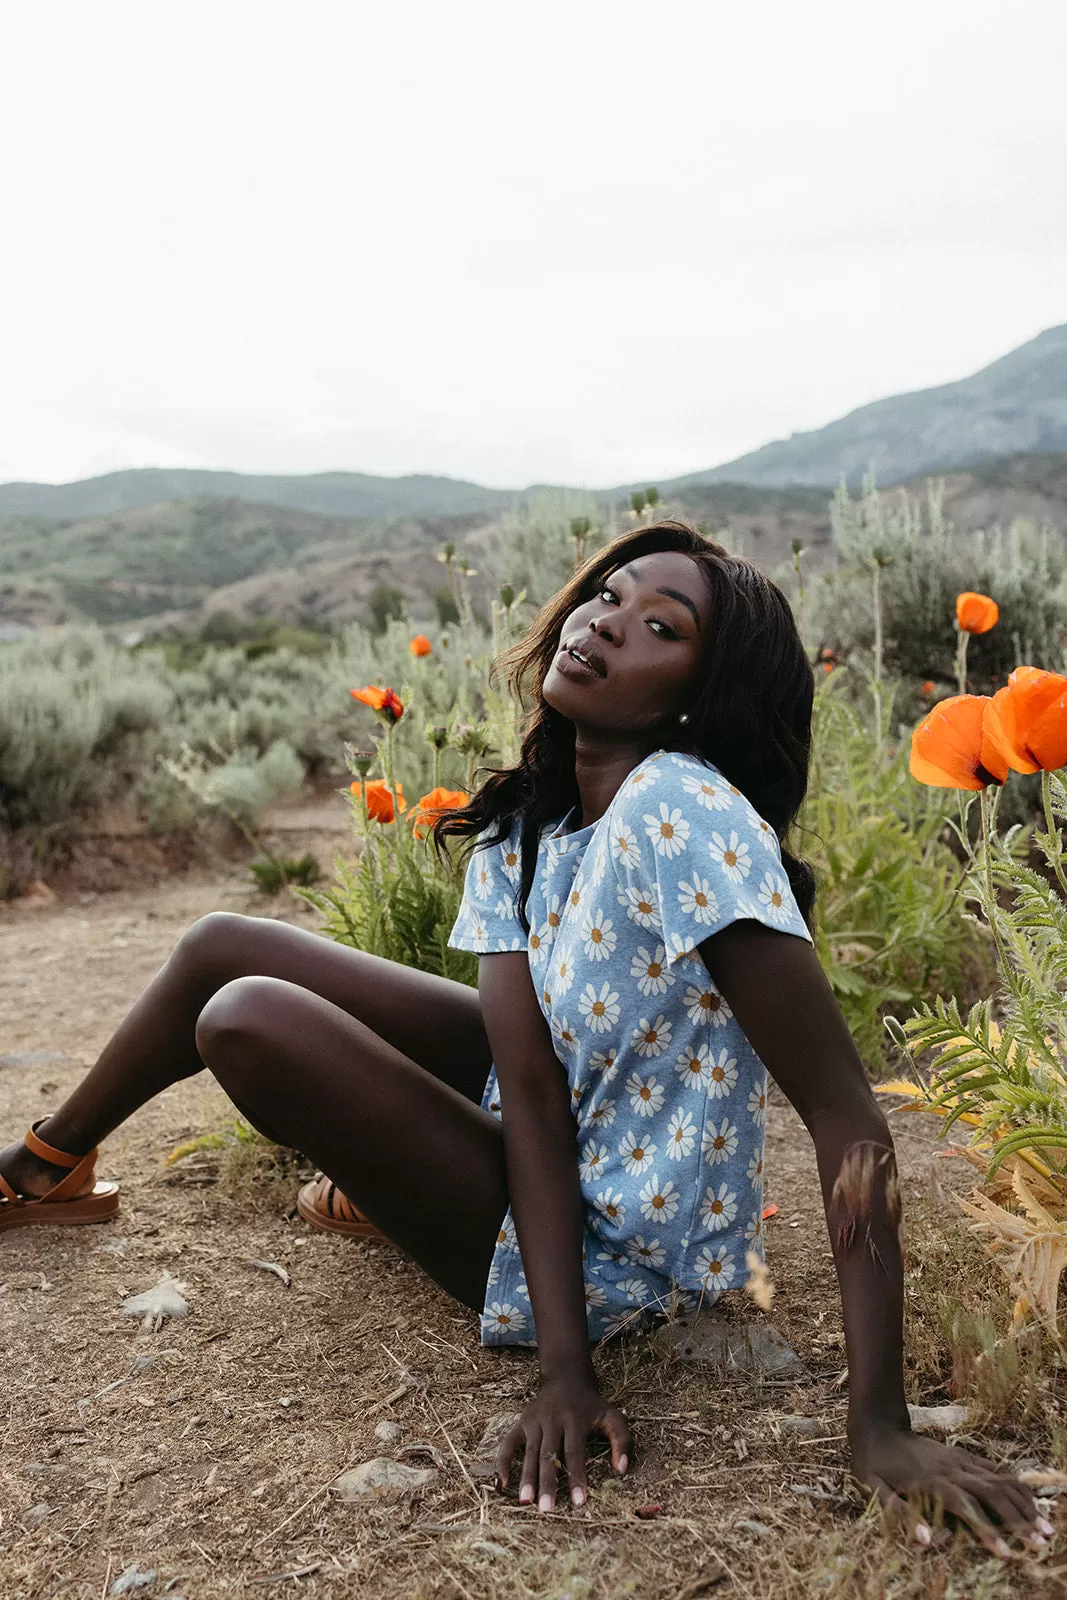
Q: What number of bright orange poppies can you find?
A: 7